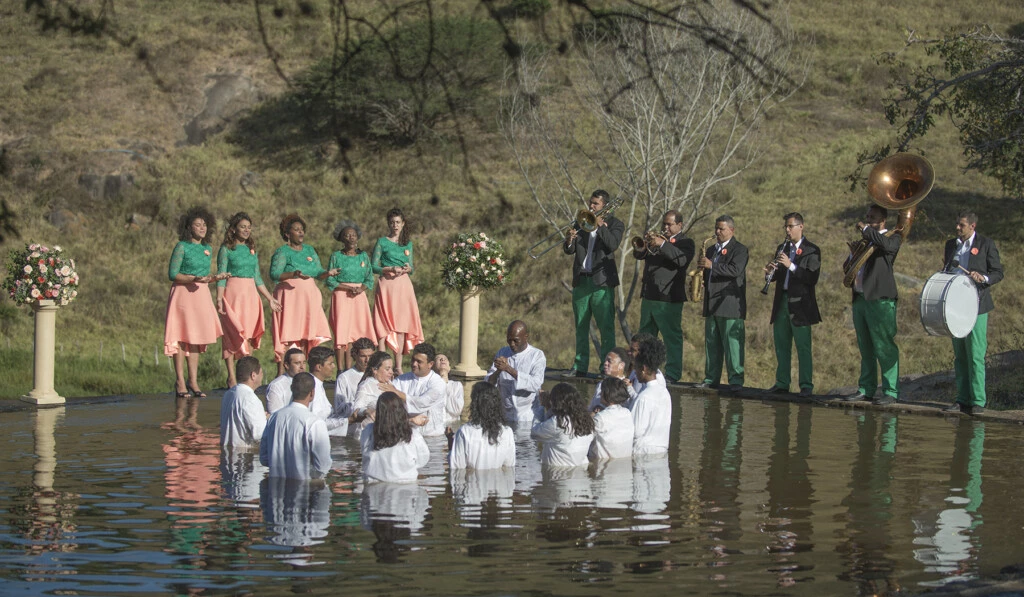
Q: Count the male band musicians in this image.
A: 6